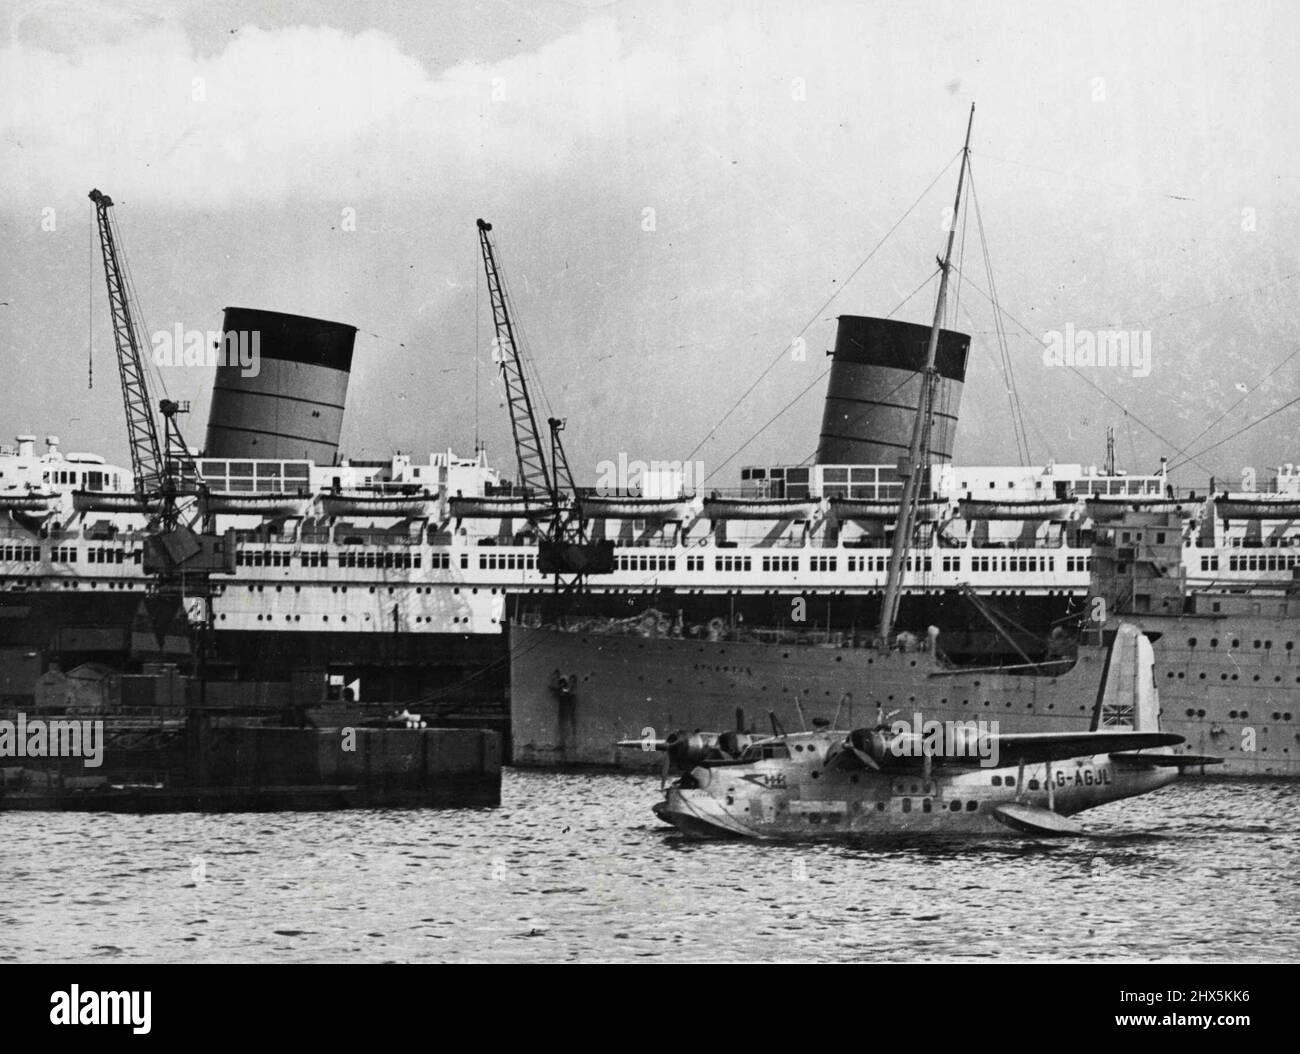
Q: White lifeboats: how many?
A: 11